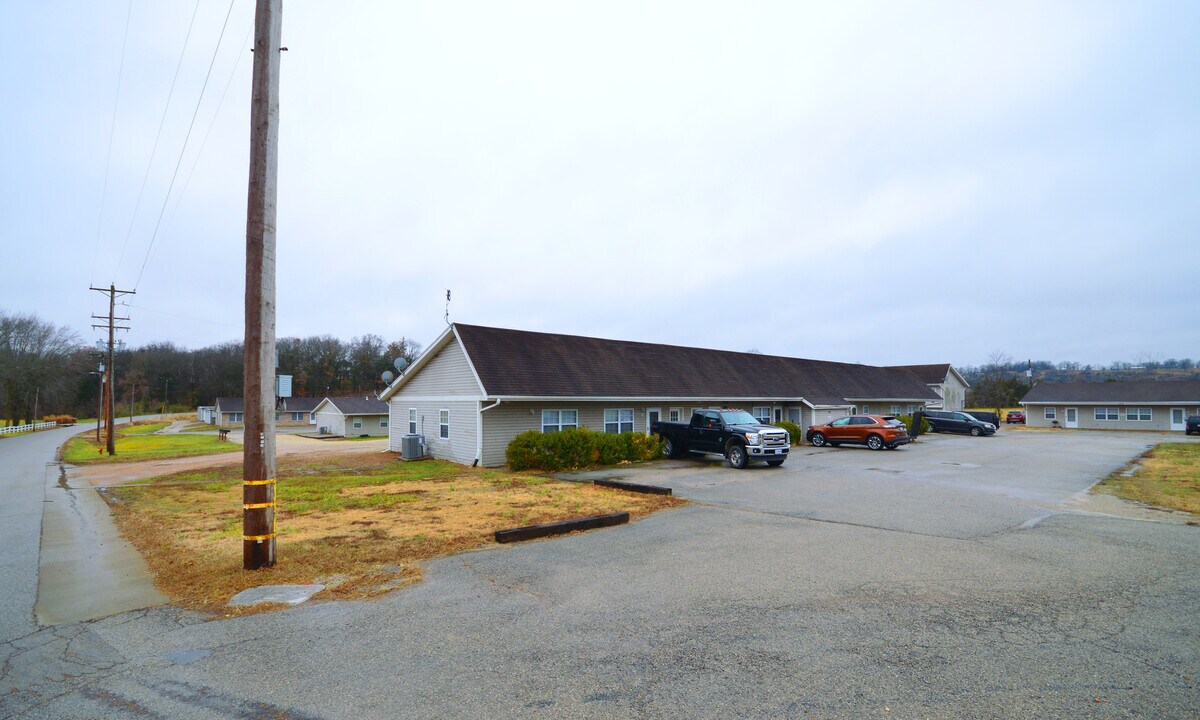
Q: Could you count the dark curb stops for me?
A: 2